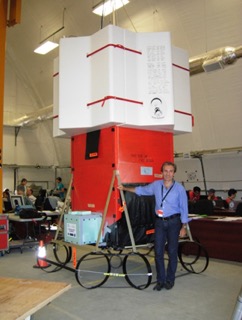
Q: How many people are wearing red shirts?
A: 3